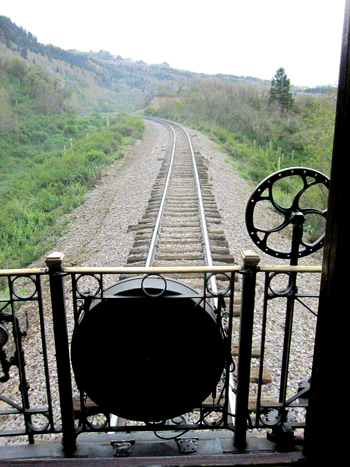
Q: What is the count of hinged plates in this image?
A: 2